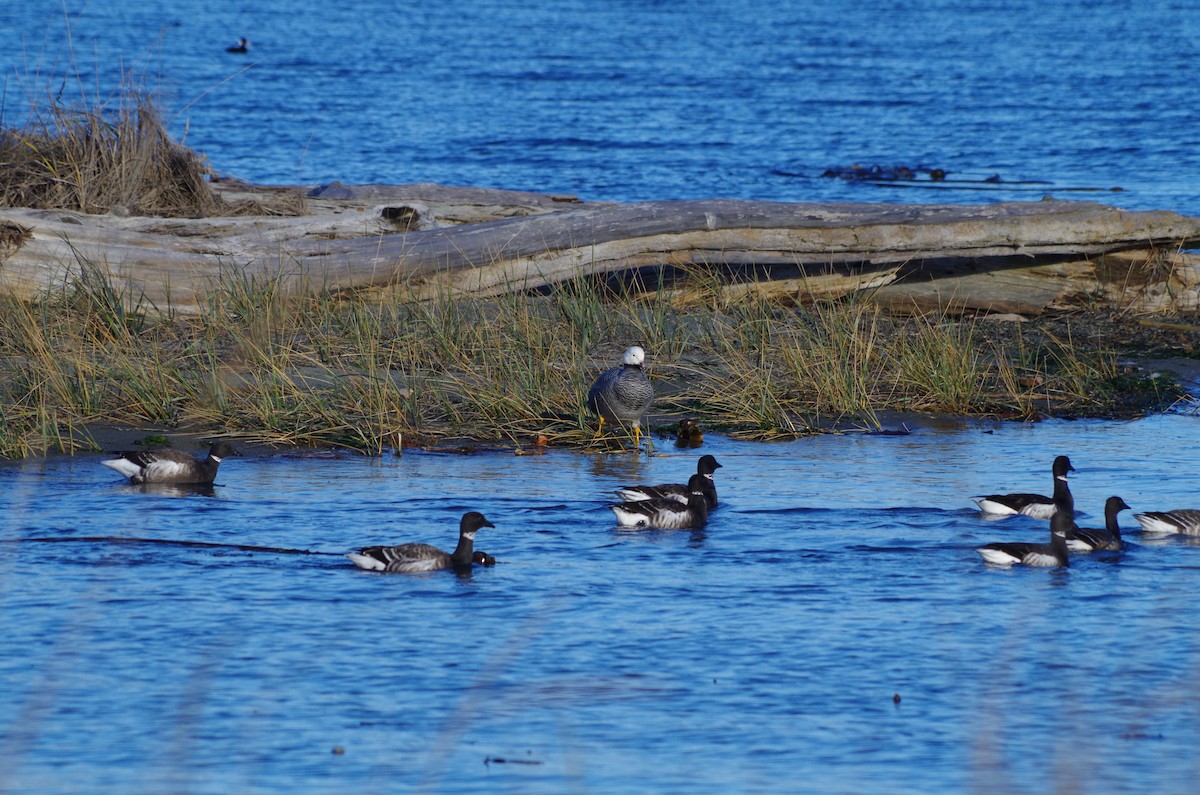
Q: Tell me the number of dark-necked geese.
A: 8